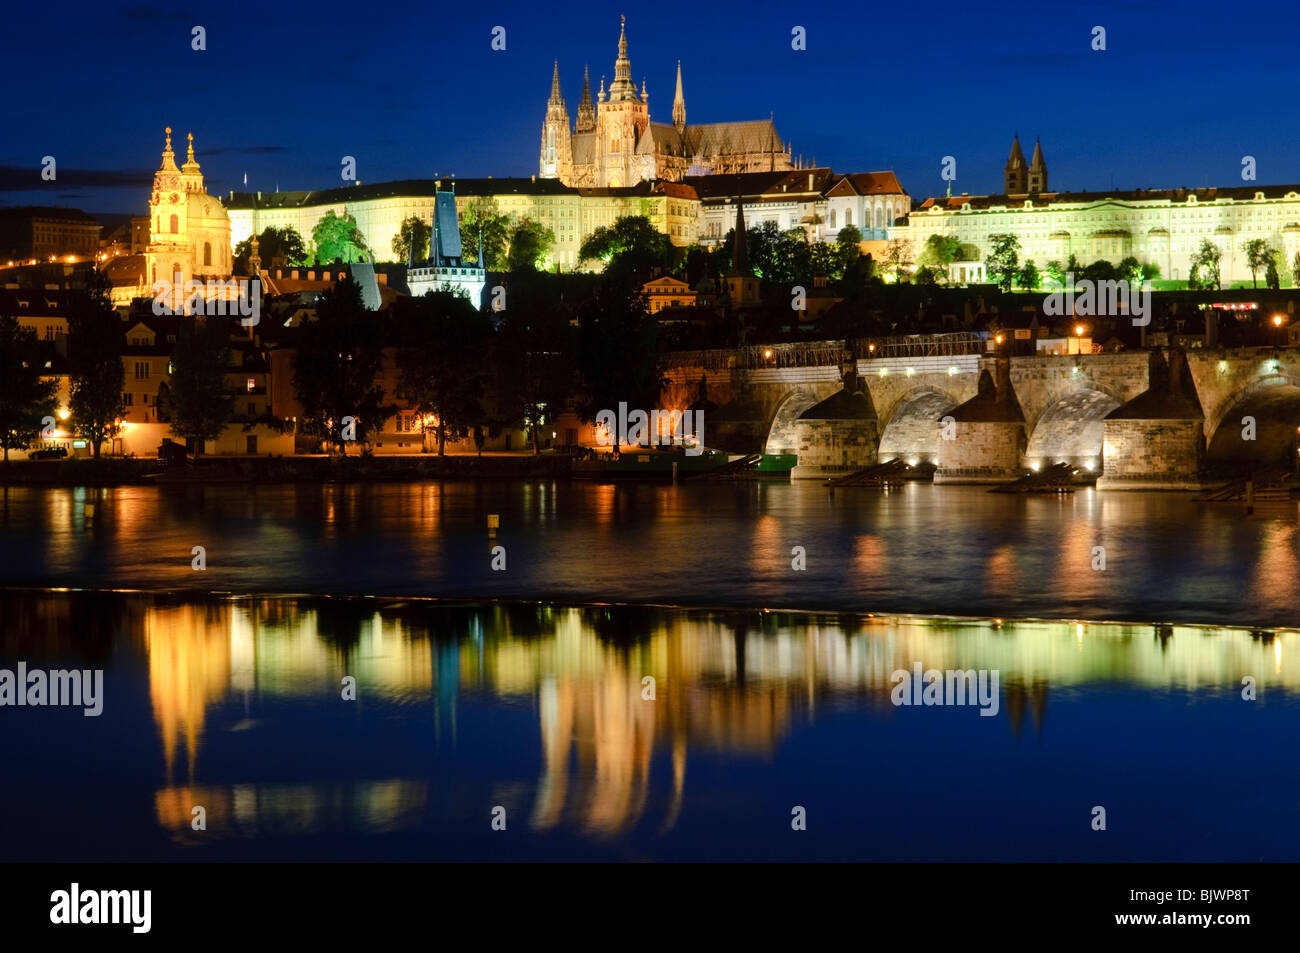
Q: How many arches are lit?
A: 3